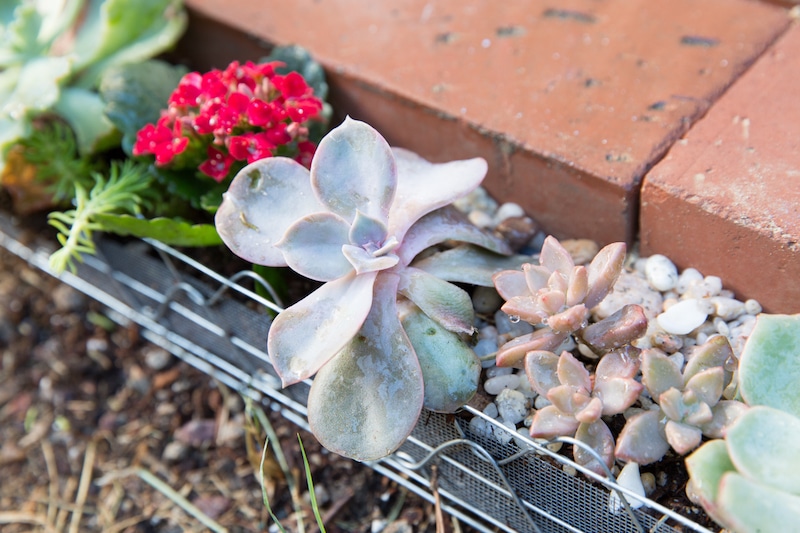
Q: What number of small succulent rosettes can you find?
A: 3